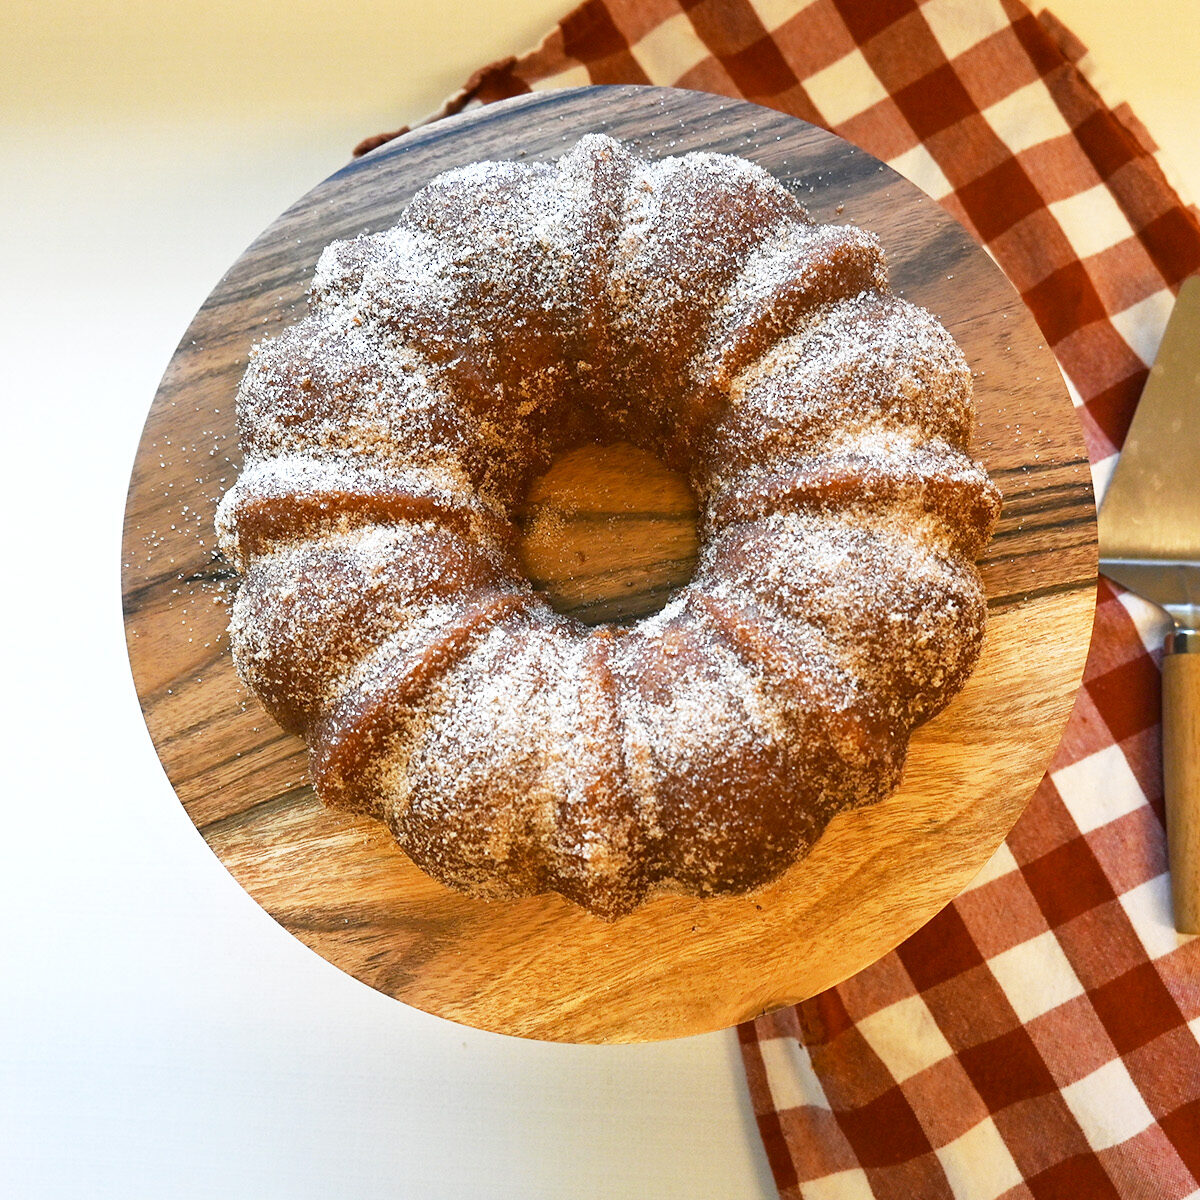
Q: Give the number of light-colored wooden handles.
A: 1